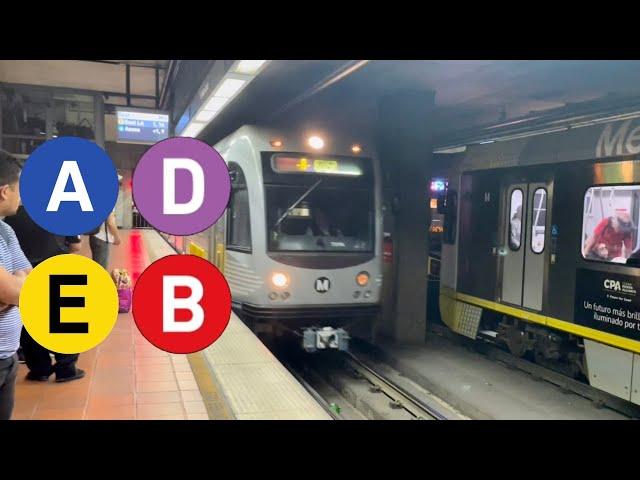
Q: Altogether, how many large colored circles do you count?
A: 4